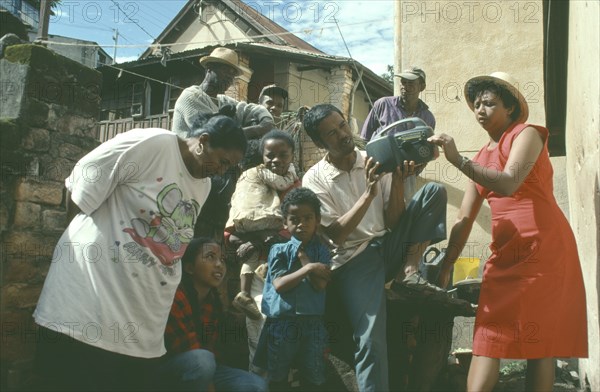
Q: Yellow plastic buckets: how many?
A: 1